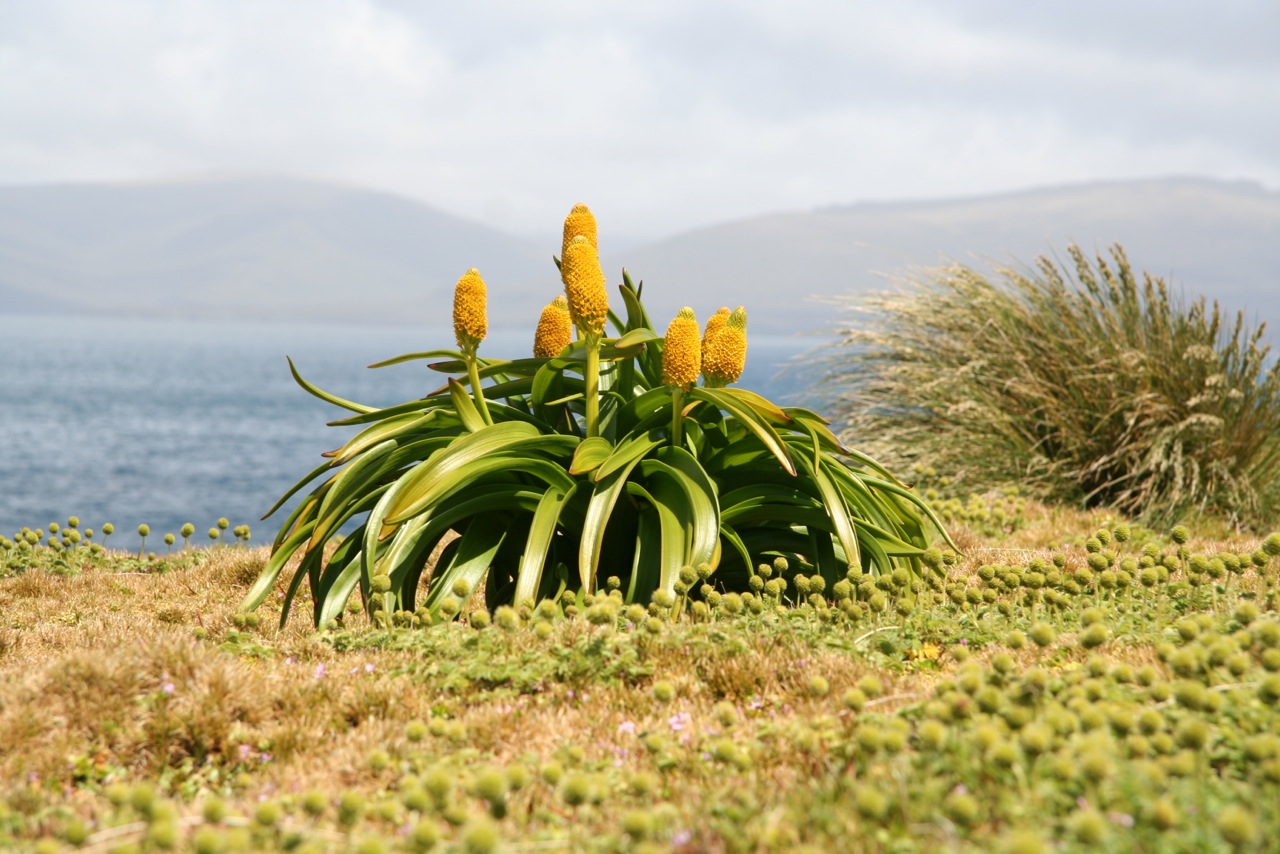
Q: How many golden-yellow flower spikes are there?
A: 7